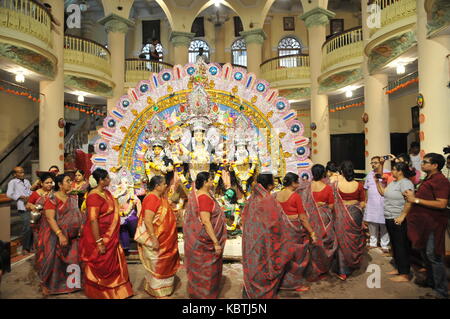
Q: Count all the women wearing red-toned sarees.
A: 9